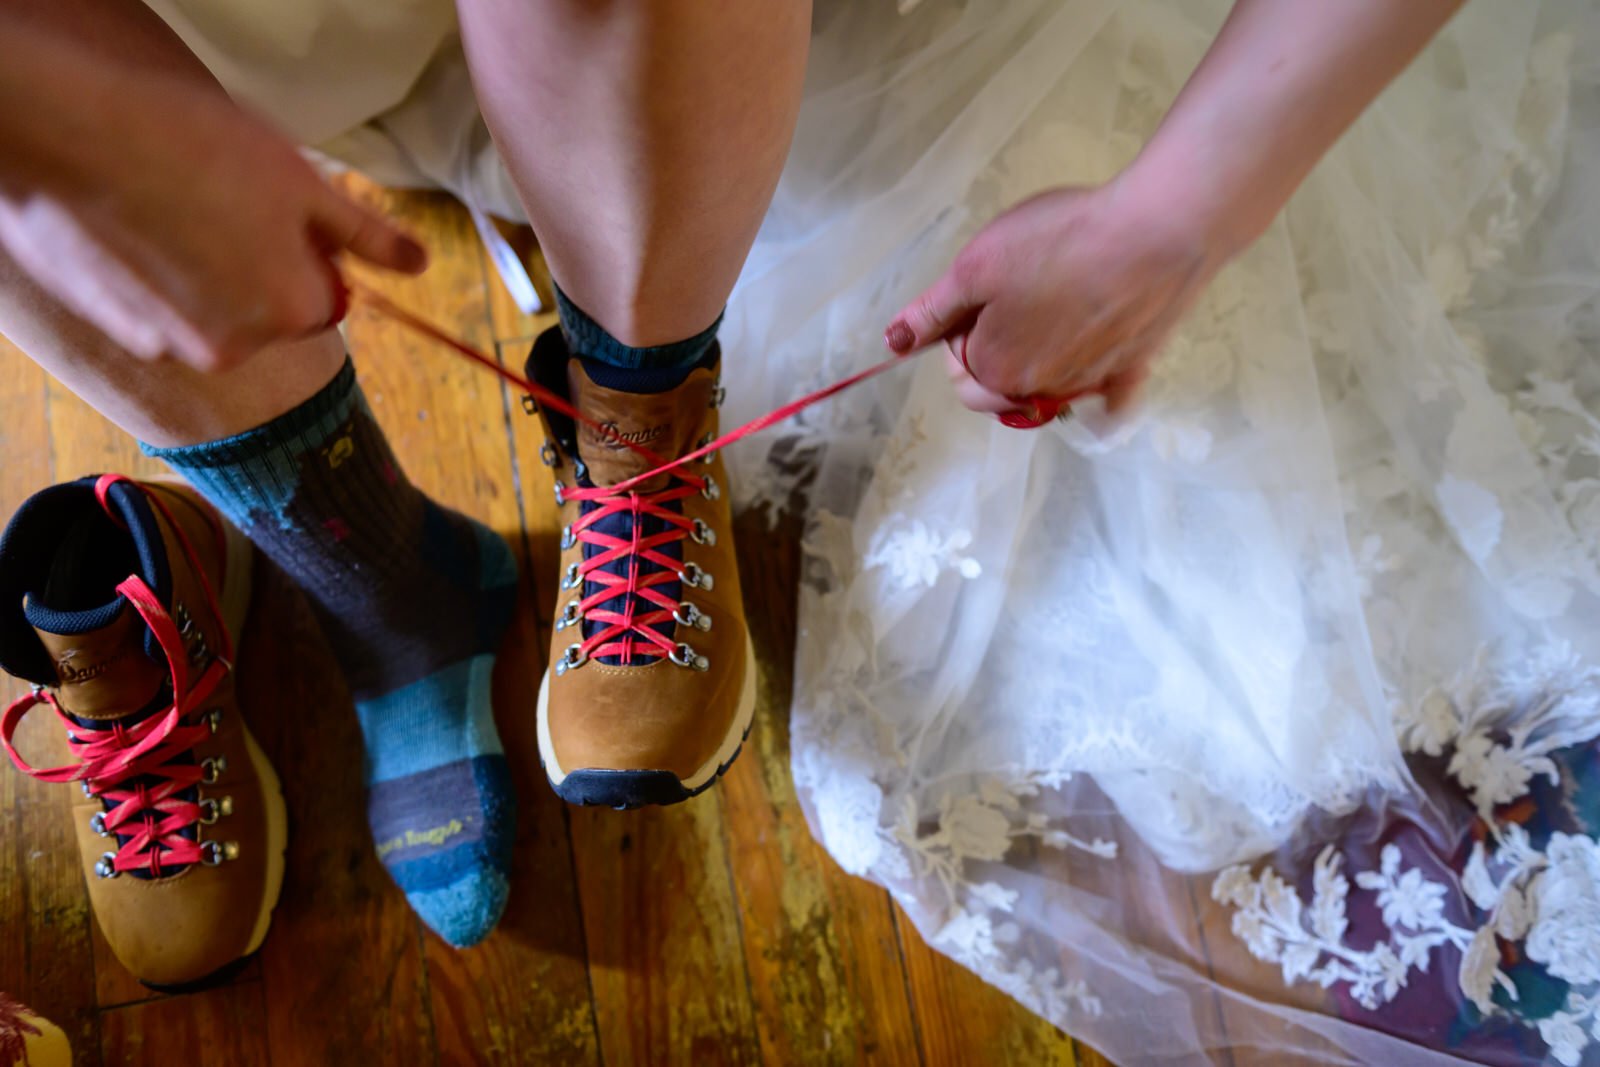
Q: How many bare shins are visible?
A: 2